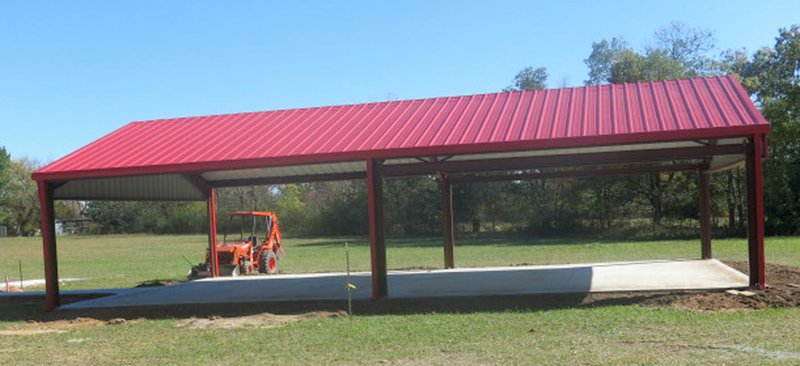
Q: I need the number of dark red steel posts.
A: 6